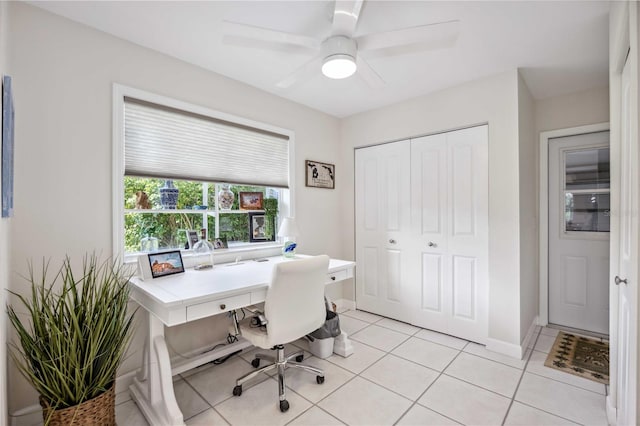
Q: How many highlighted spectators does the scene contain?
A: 0